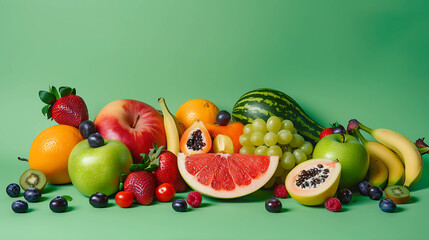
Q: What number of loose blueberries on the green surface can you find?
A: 11